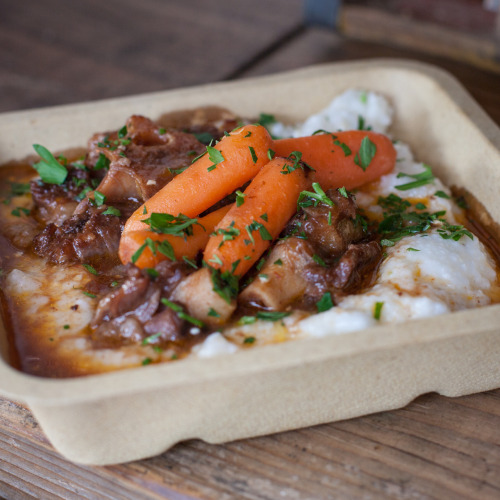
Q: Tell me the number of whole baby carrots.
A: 4